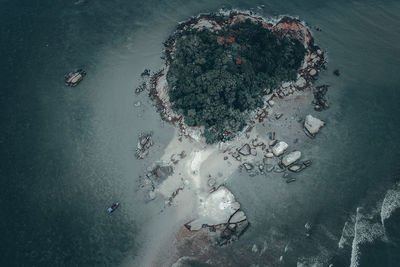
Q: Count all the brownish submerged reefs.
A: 1